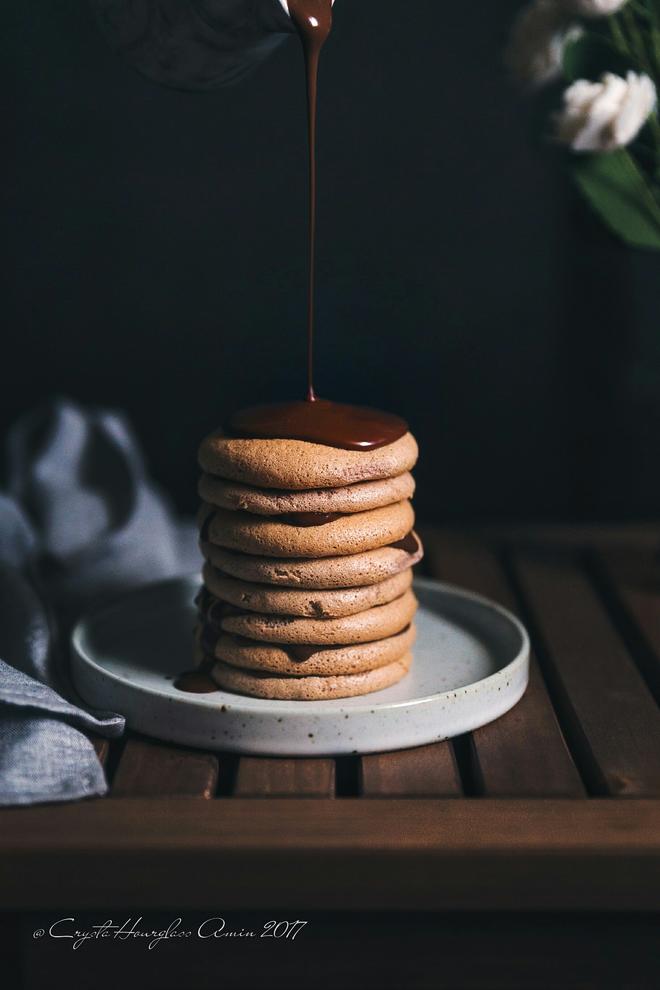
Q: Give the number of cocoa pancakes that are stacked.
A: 8